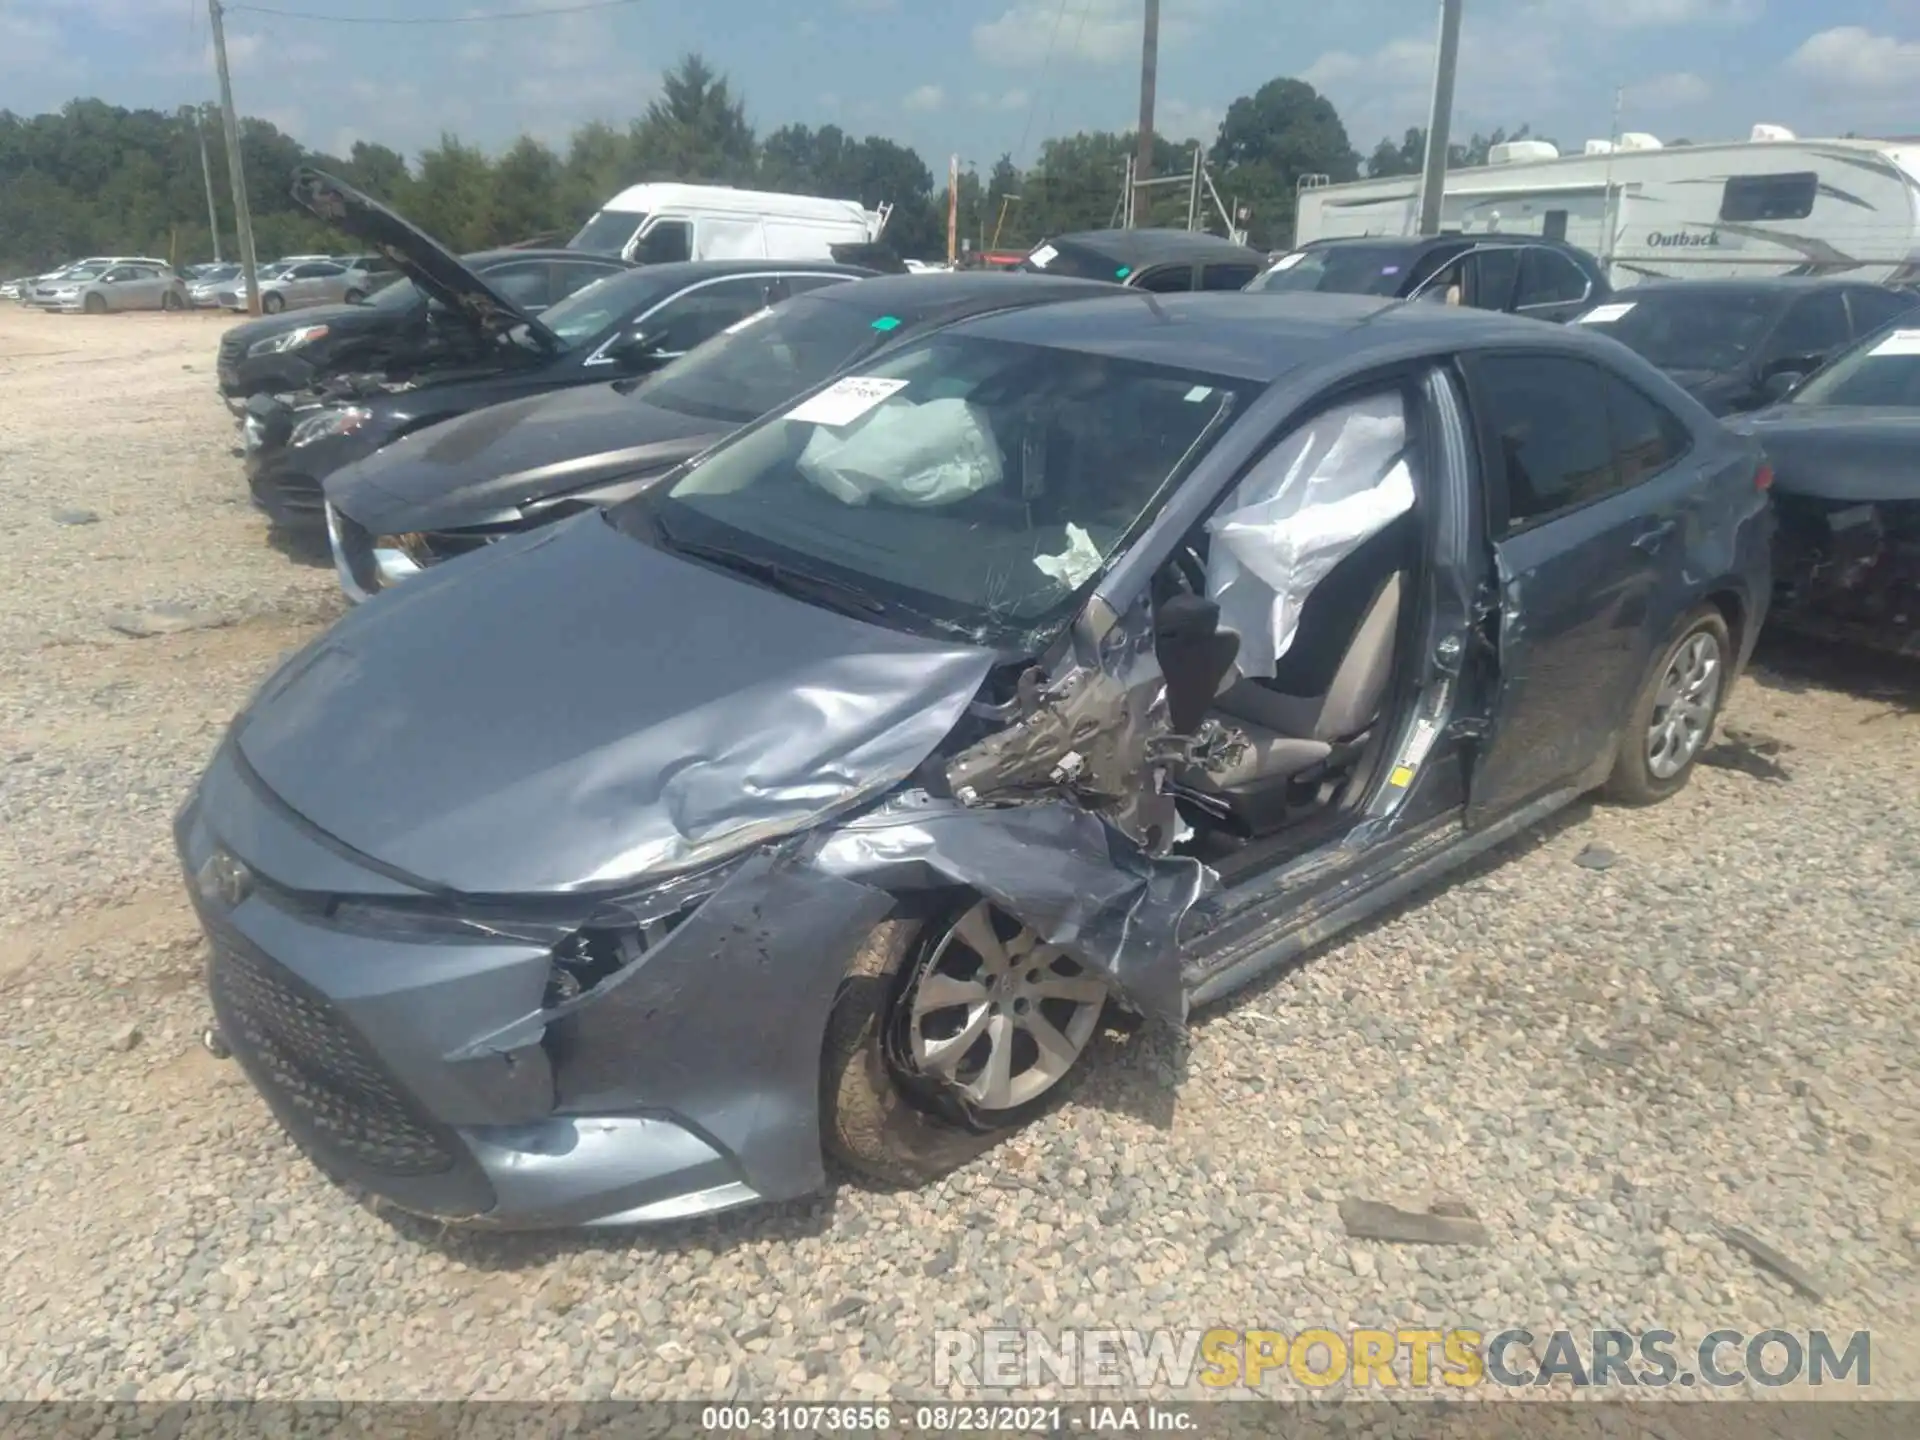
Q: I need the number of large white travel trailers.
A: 1